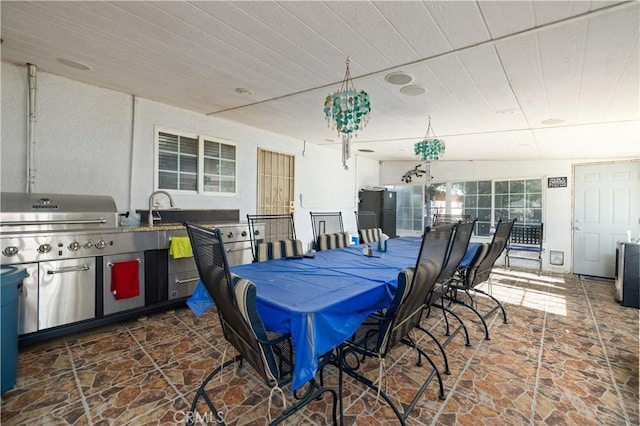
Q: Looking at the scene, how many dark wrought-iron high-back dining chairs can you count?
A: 8